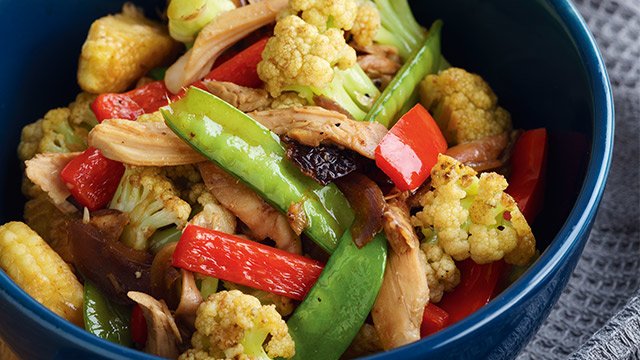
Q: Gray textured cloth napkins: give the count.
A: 1